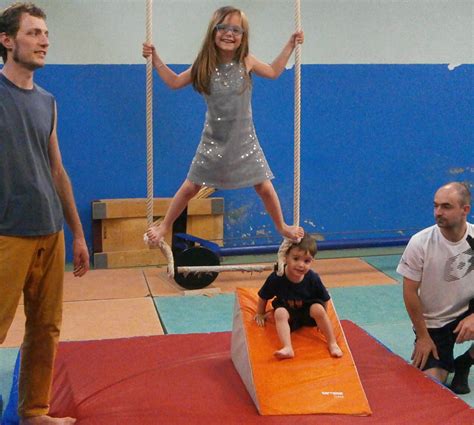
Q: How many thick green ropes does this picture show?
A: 0